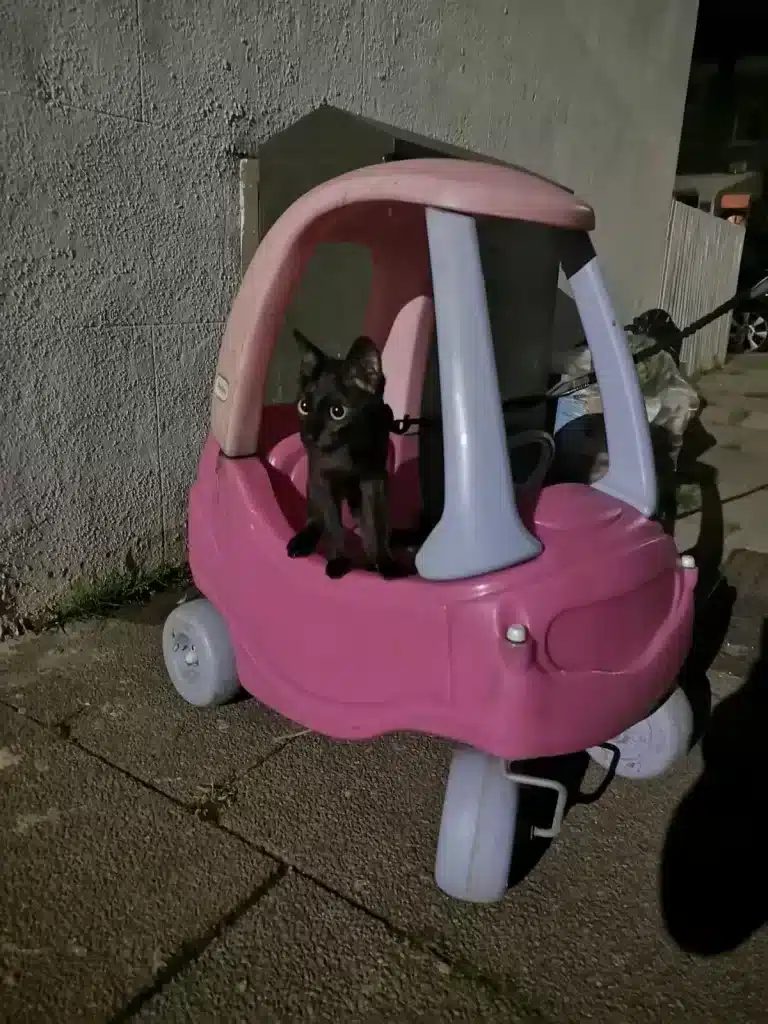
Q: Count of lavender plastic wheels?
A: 3